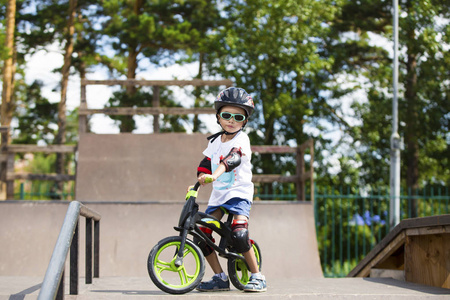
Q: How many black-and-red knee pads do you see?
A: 2